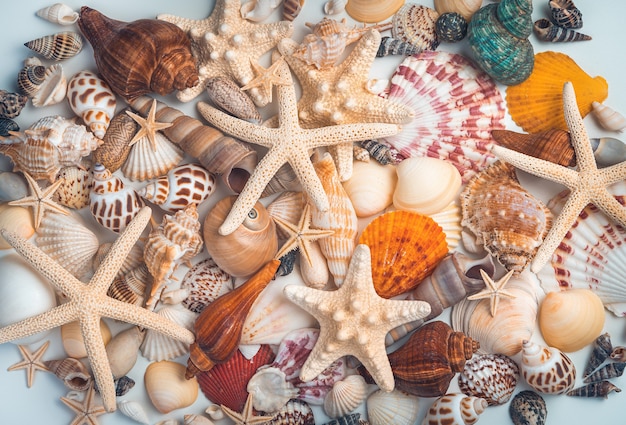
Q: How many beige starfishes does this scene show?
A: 14